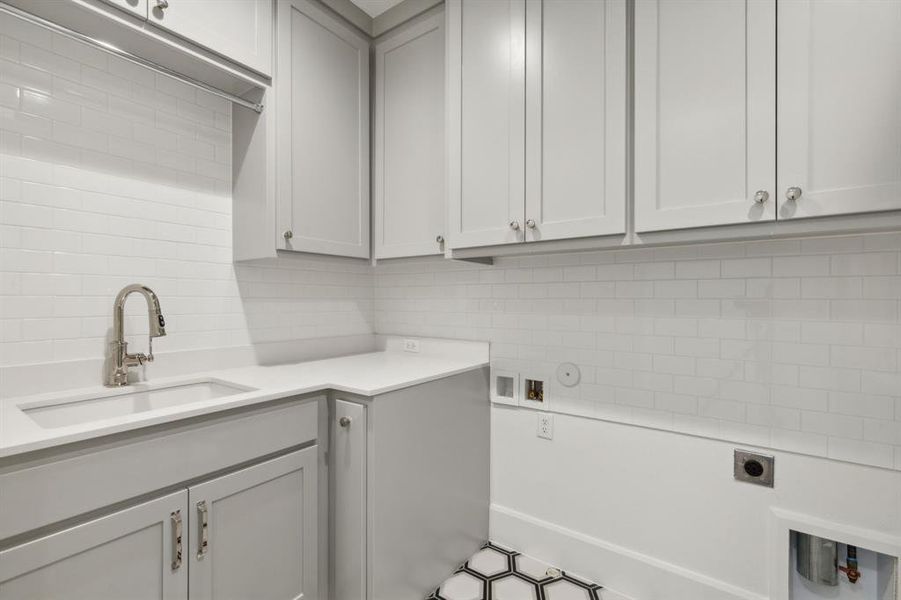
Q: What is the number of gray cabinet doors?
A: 11